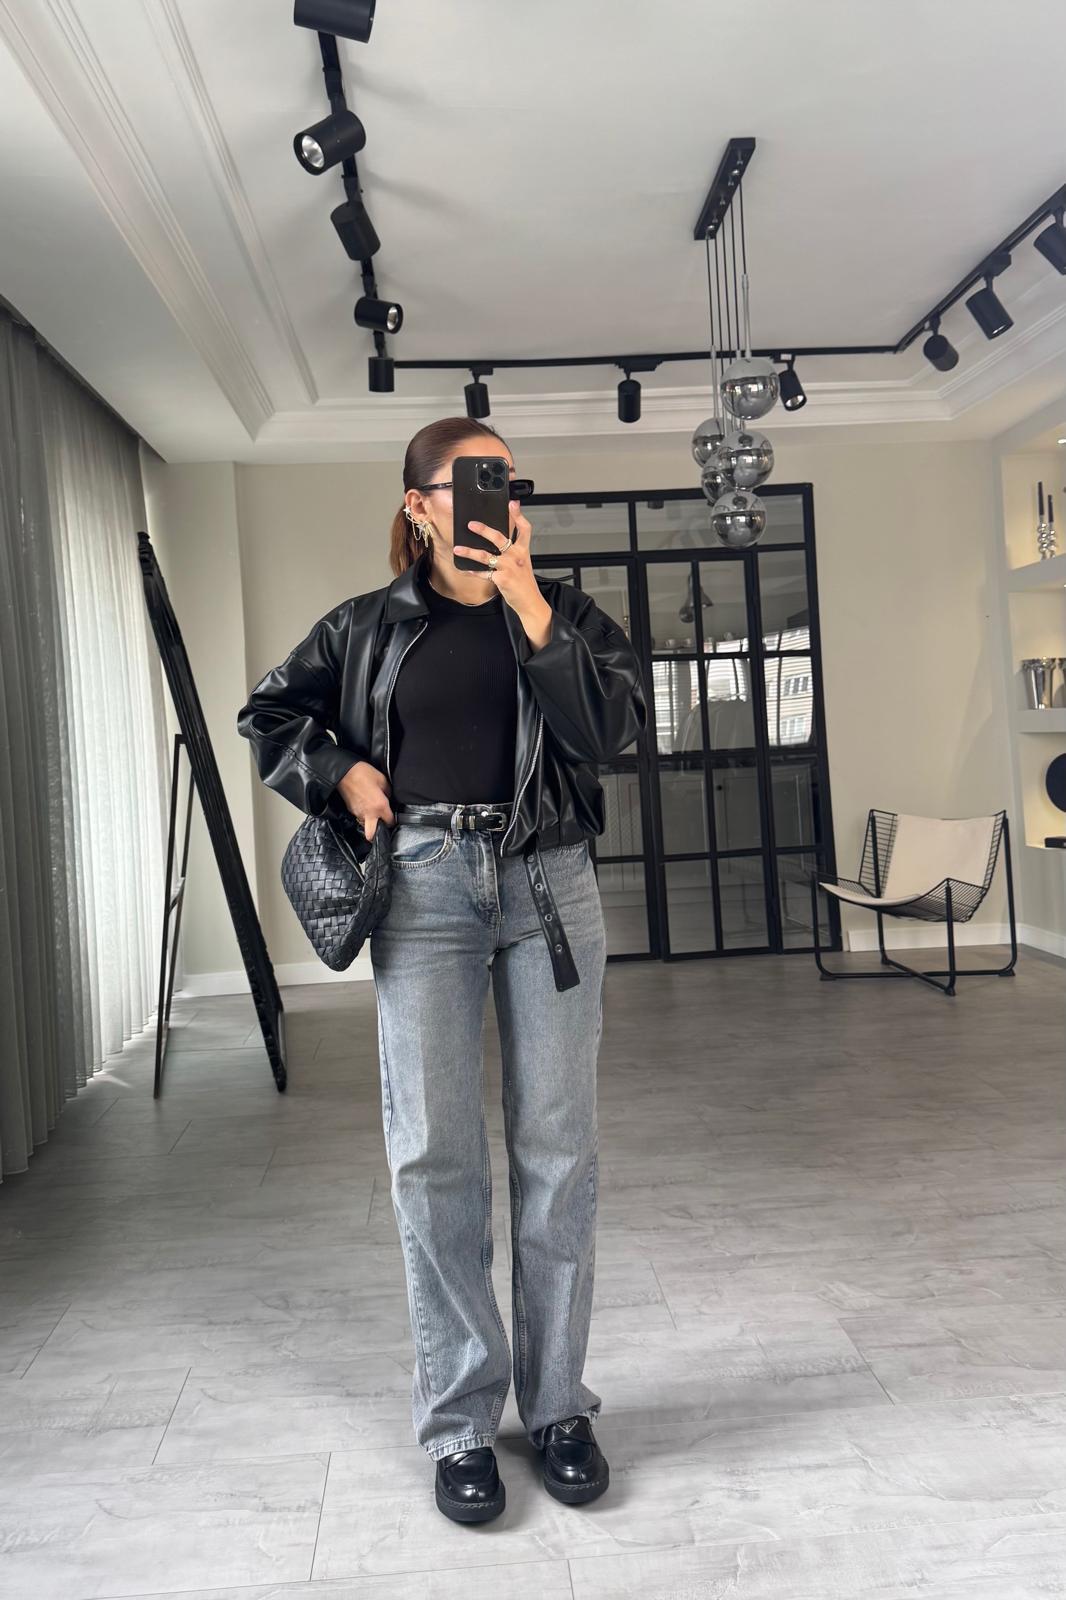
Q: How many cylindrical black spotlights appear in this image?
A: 11